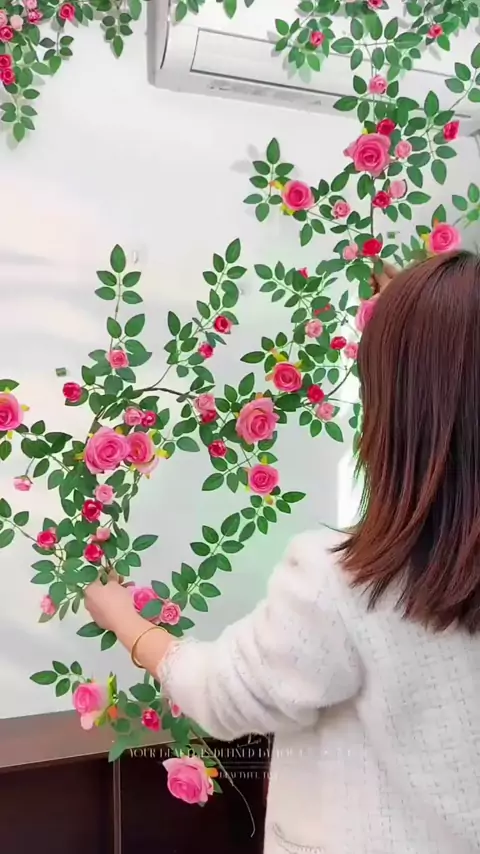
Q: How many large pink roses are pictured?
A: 13